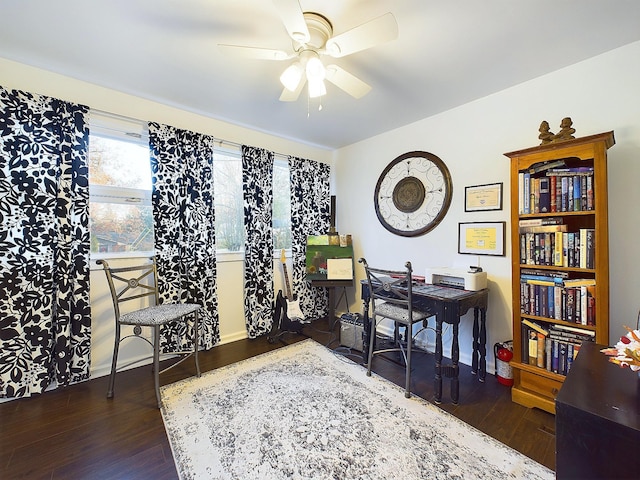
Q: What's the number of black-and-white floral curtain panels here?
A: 4